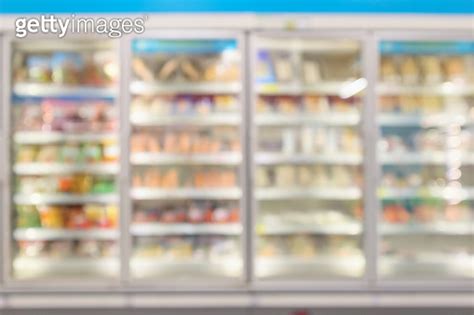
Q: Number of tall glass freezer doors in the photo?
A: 4